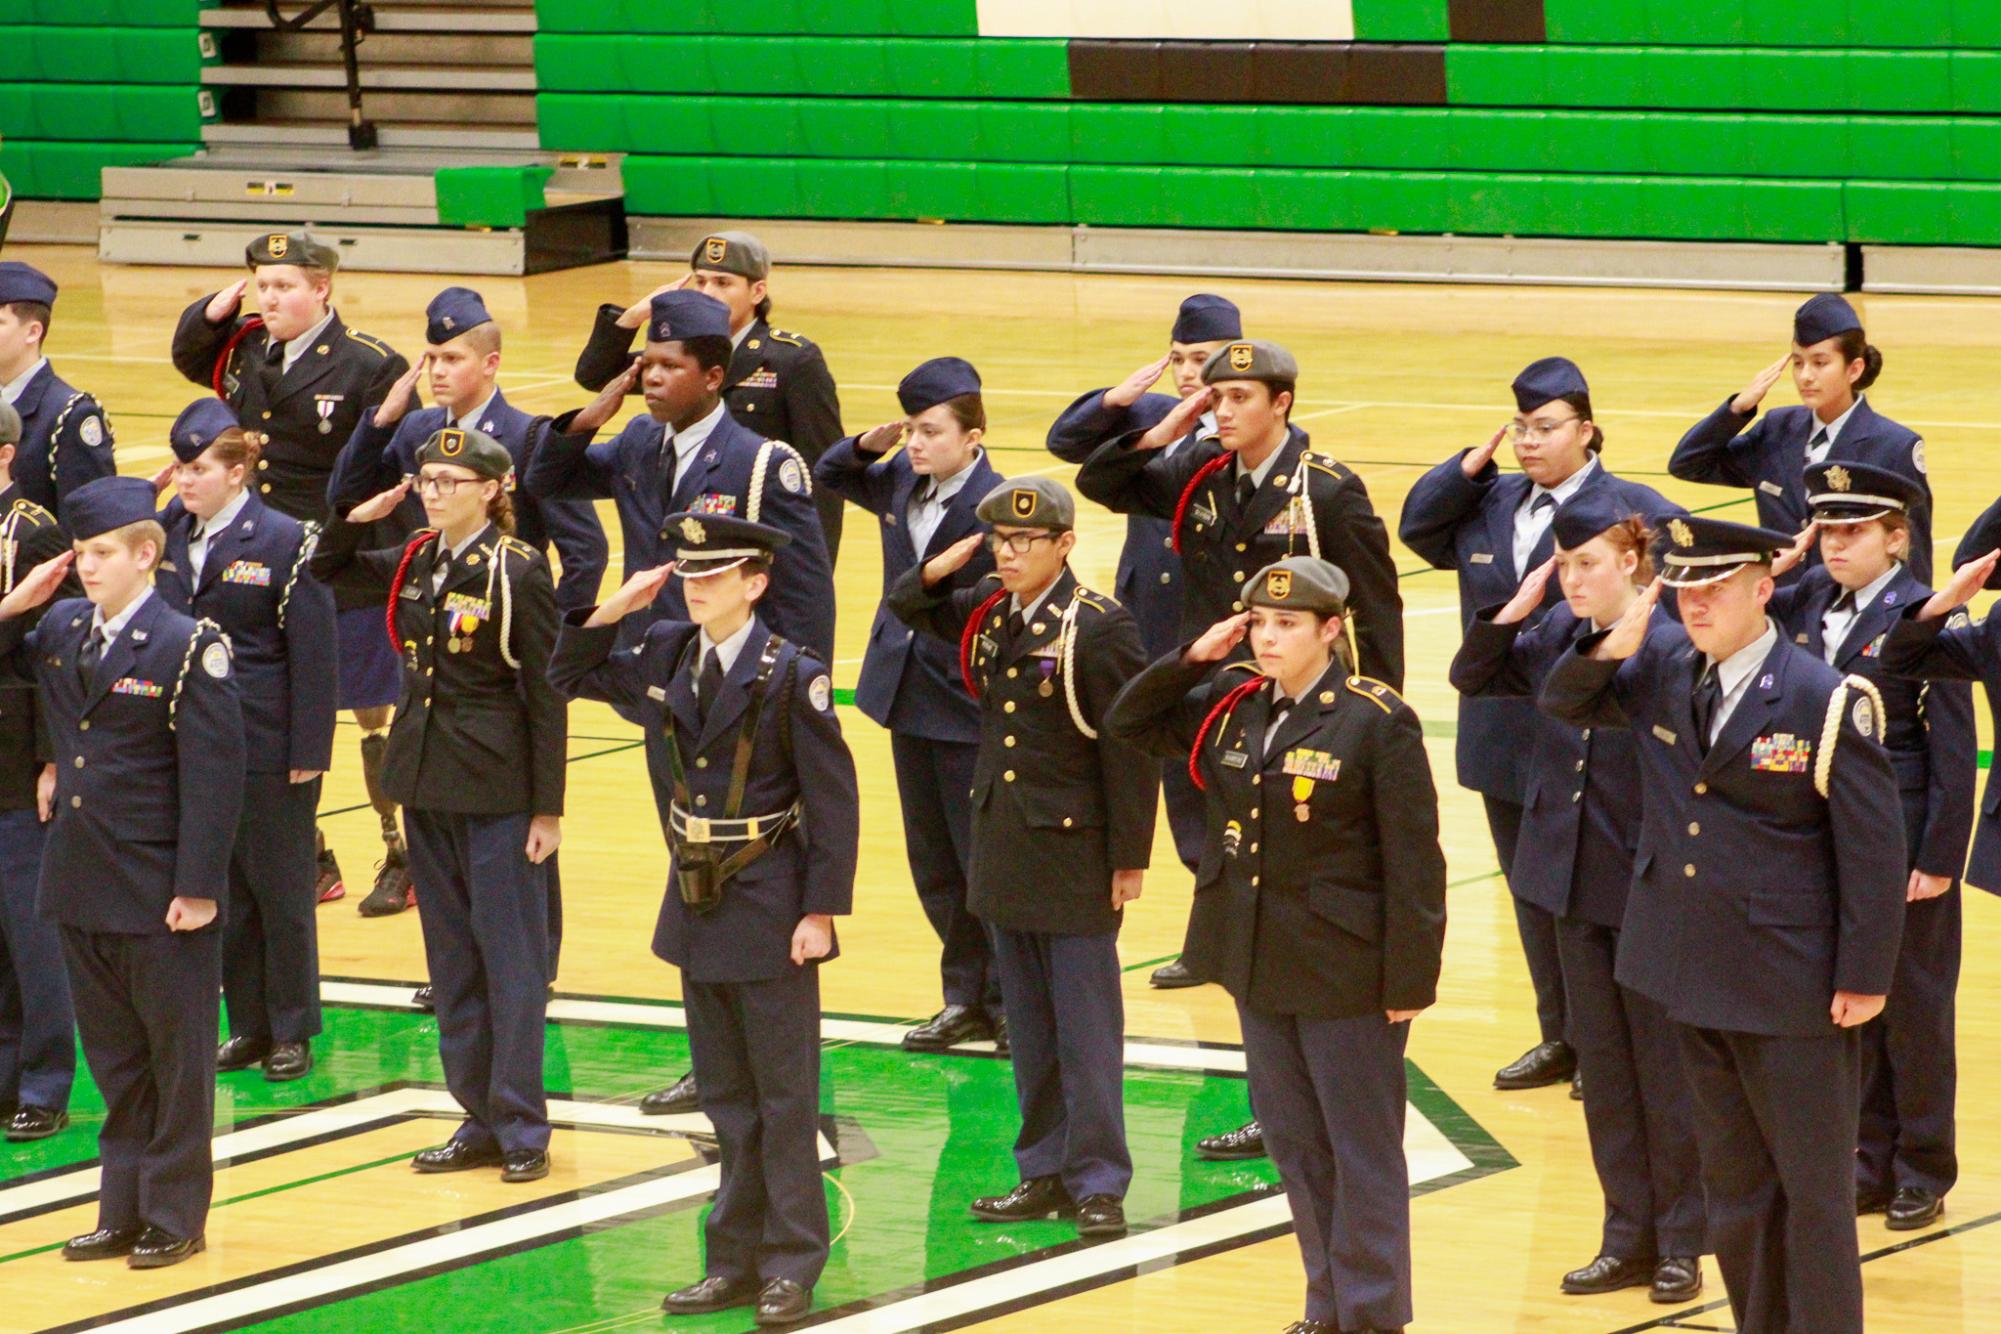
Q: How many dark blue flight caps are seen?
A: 10